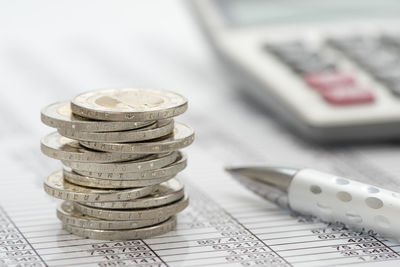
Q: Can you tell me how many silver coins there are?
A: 13